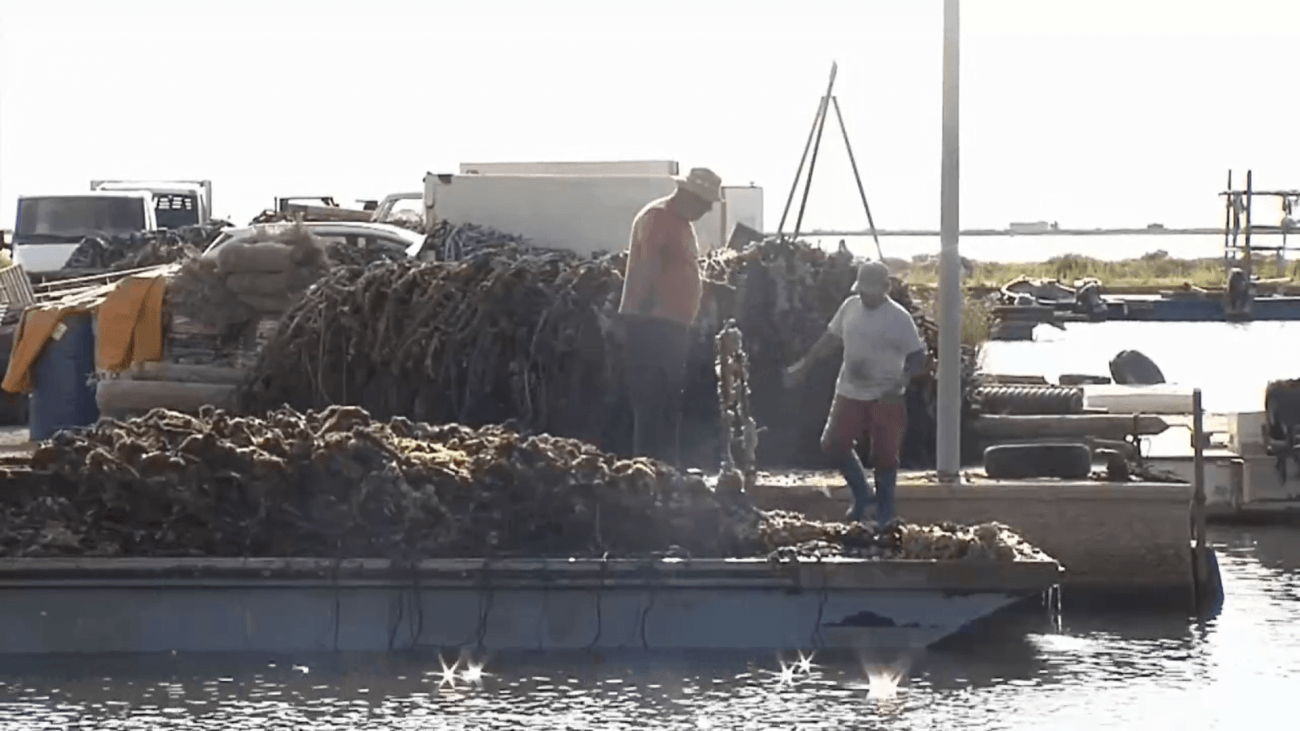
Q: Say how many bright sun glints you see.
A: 5